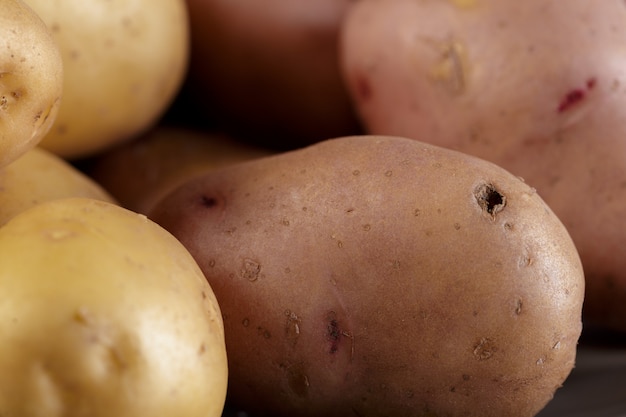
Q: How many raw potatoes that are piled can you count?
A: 8